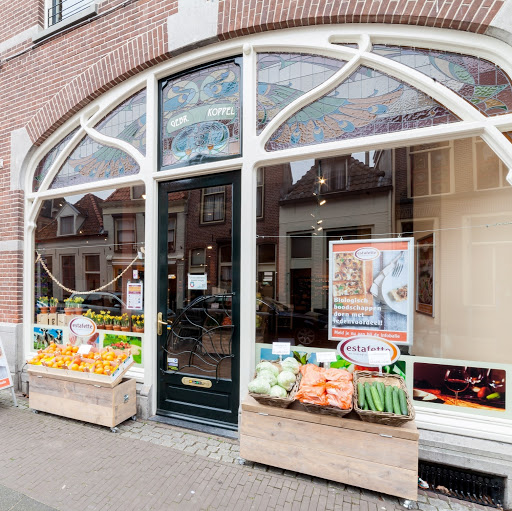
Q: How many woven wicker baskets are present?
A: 3